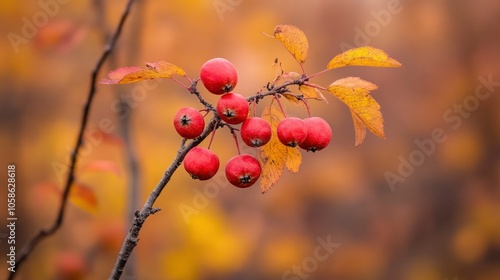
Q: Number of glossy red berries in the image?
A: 8